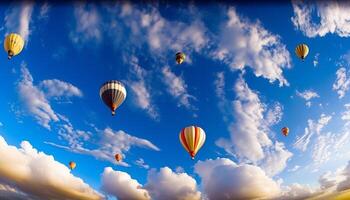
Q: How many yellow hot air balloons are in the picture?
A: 2